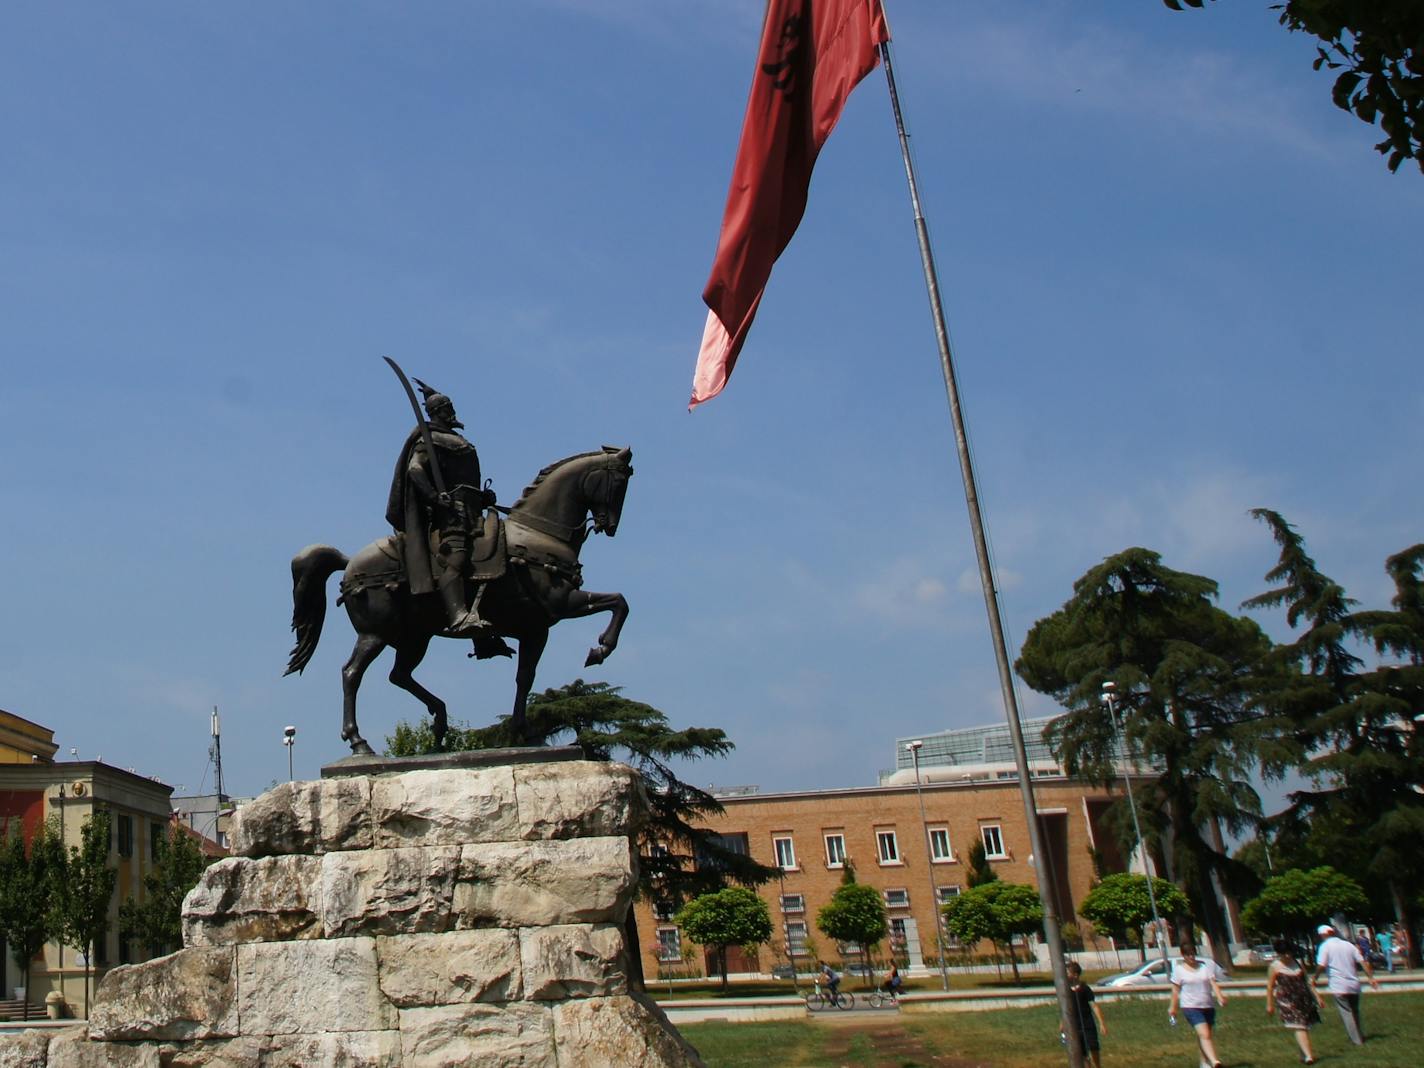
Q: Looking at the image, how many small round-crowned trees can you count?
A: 5